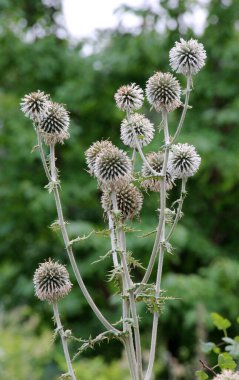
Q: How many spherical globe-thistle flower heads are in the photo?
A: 12